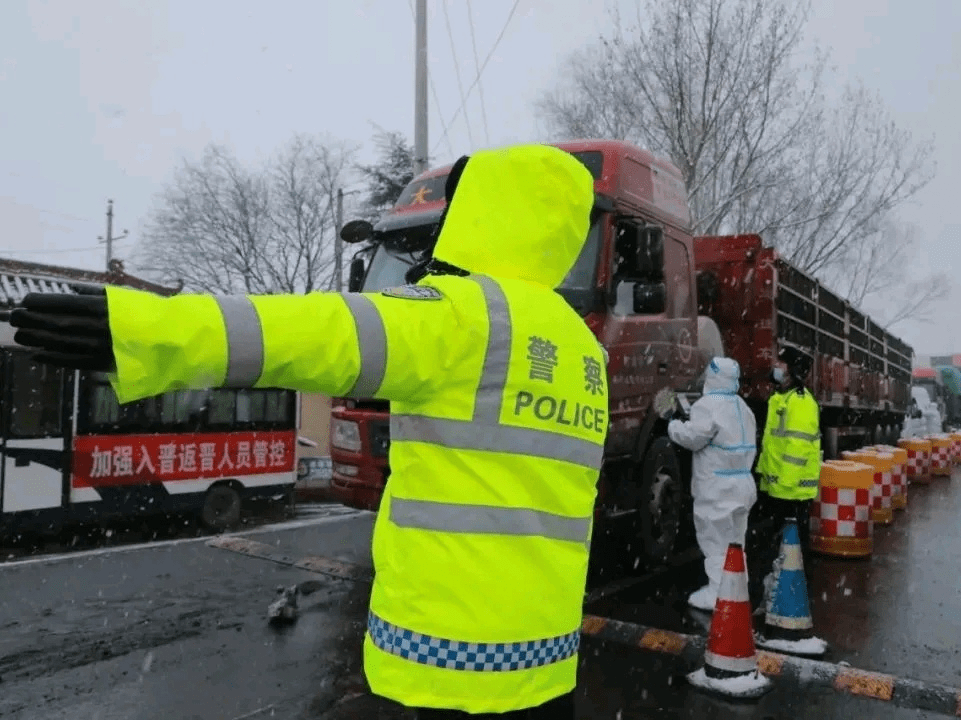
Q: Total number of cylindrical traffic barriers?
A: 6